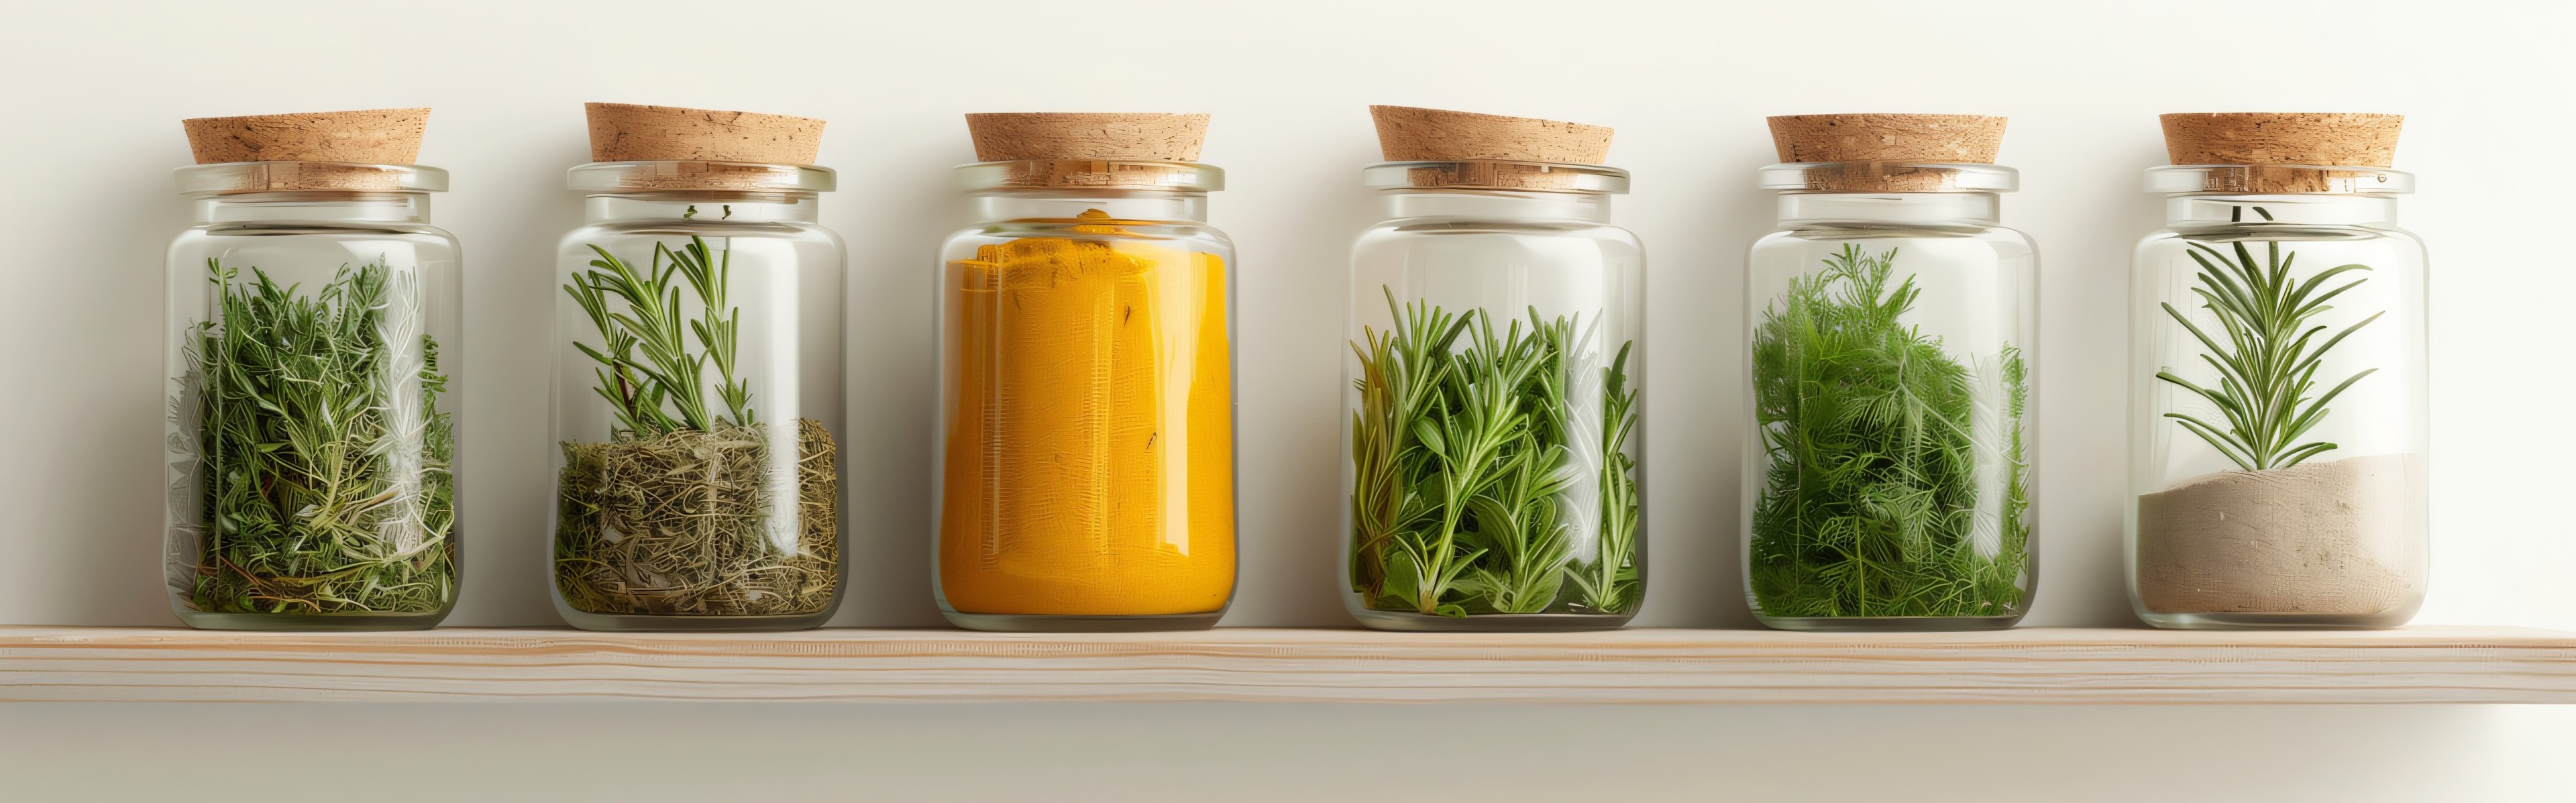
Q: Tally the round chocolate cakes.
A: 0